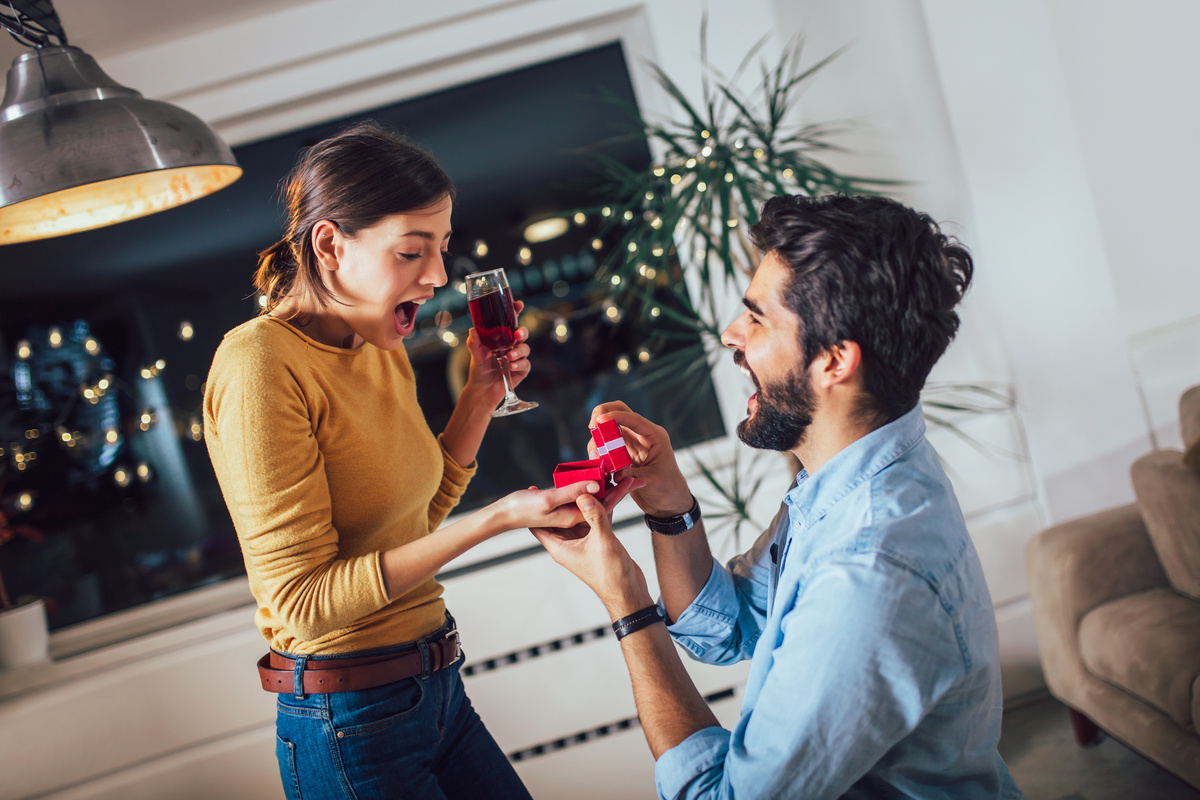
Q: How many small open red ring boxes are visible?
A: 1